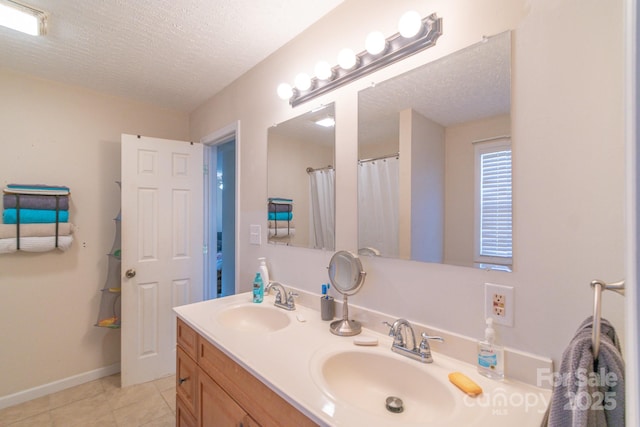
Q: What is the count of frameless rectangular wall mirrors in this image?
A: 2